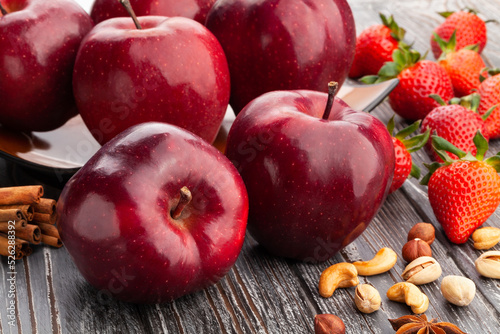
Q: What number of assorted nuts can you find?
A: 11